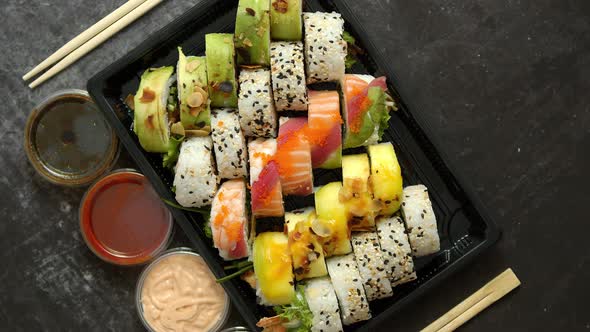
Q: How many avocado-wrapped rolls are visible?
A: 5